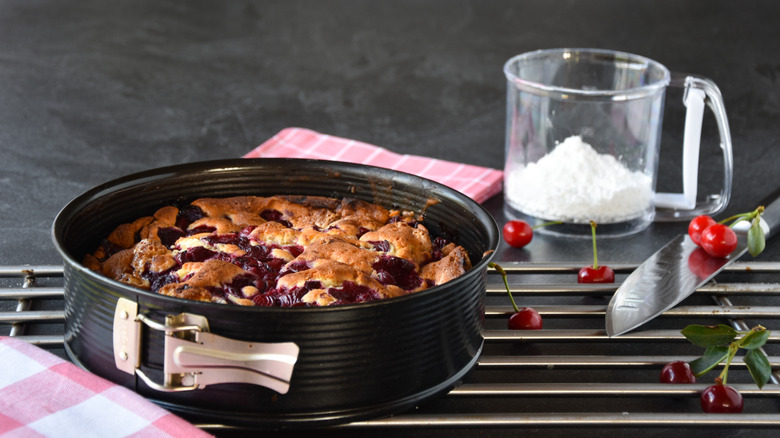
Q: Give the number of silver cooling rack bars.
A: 7